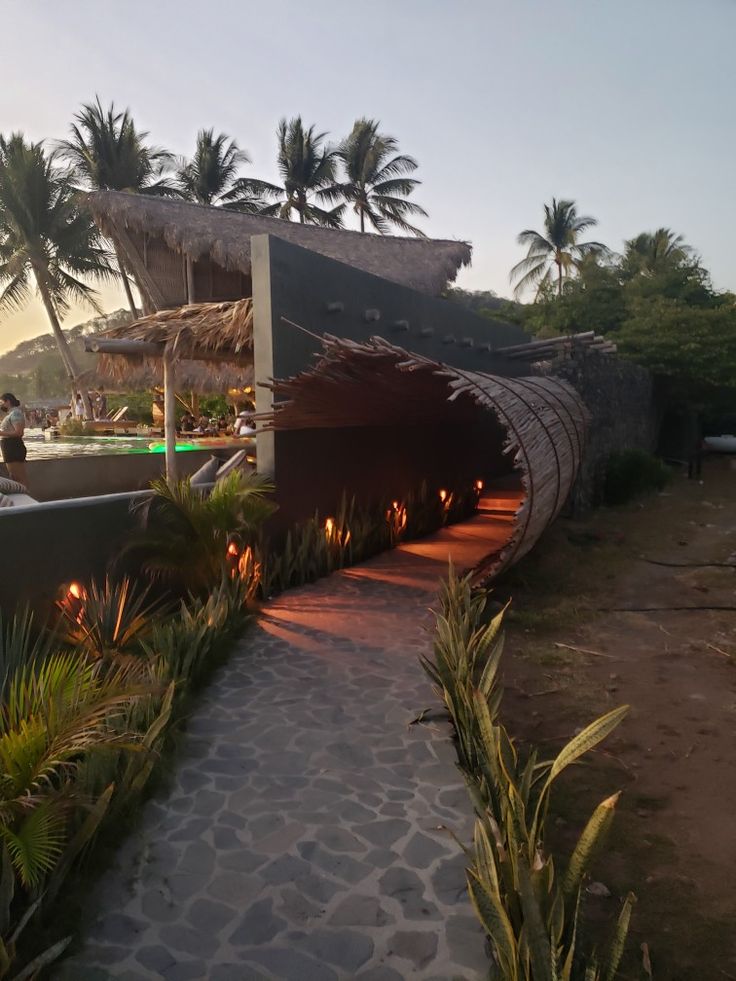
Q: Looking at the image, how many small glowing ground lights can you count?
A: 6